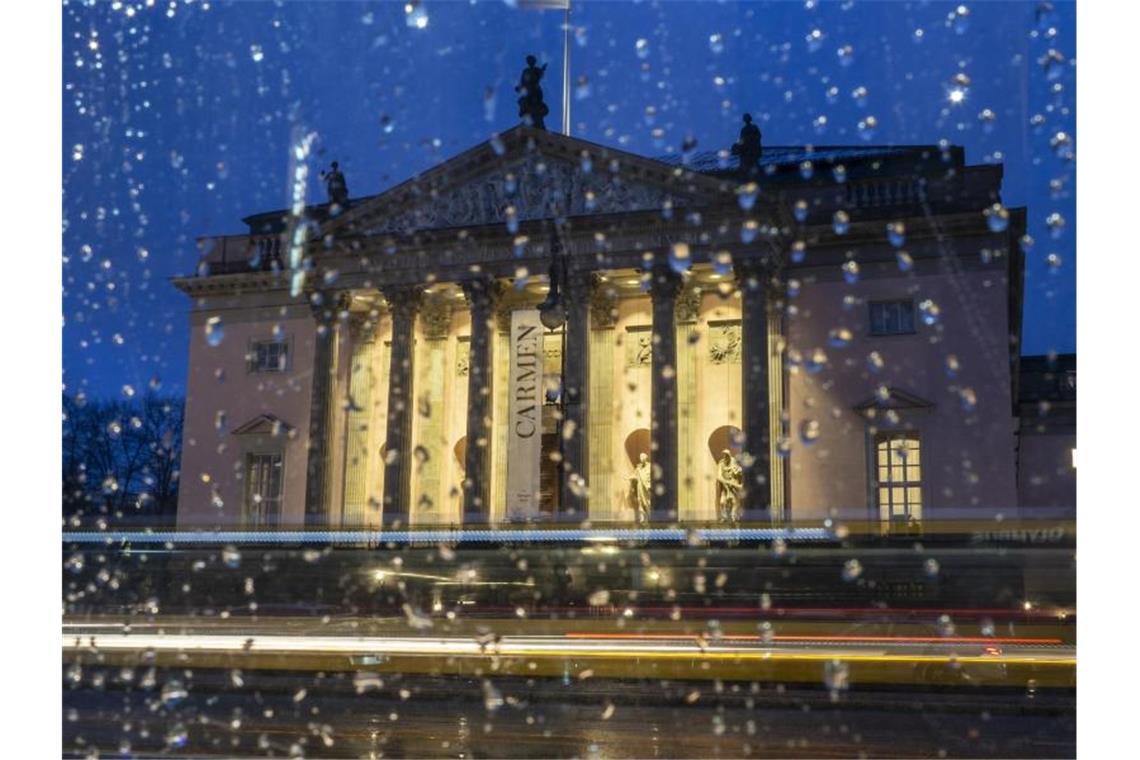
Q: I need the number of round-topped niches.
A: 4